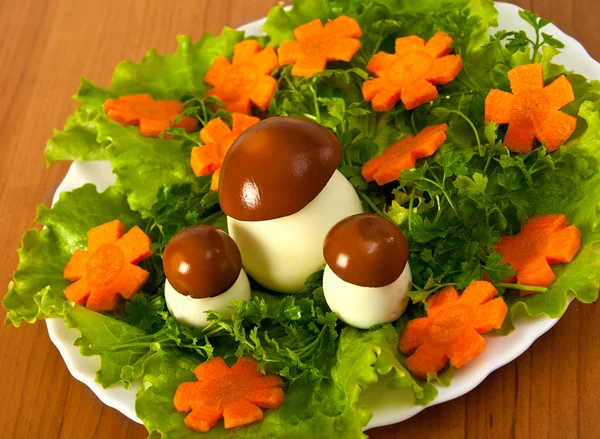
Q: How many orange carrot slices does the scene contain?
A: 11